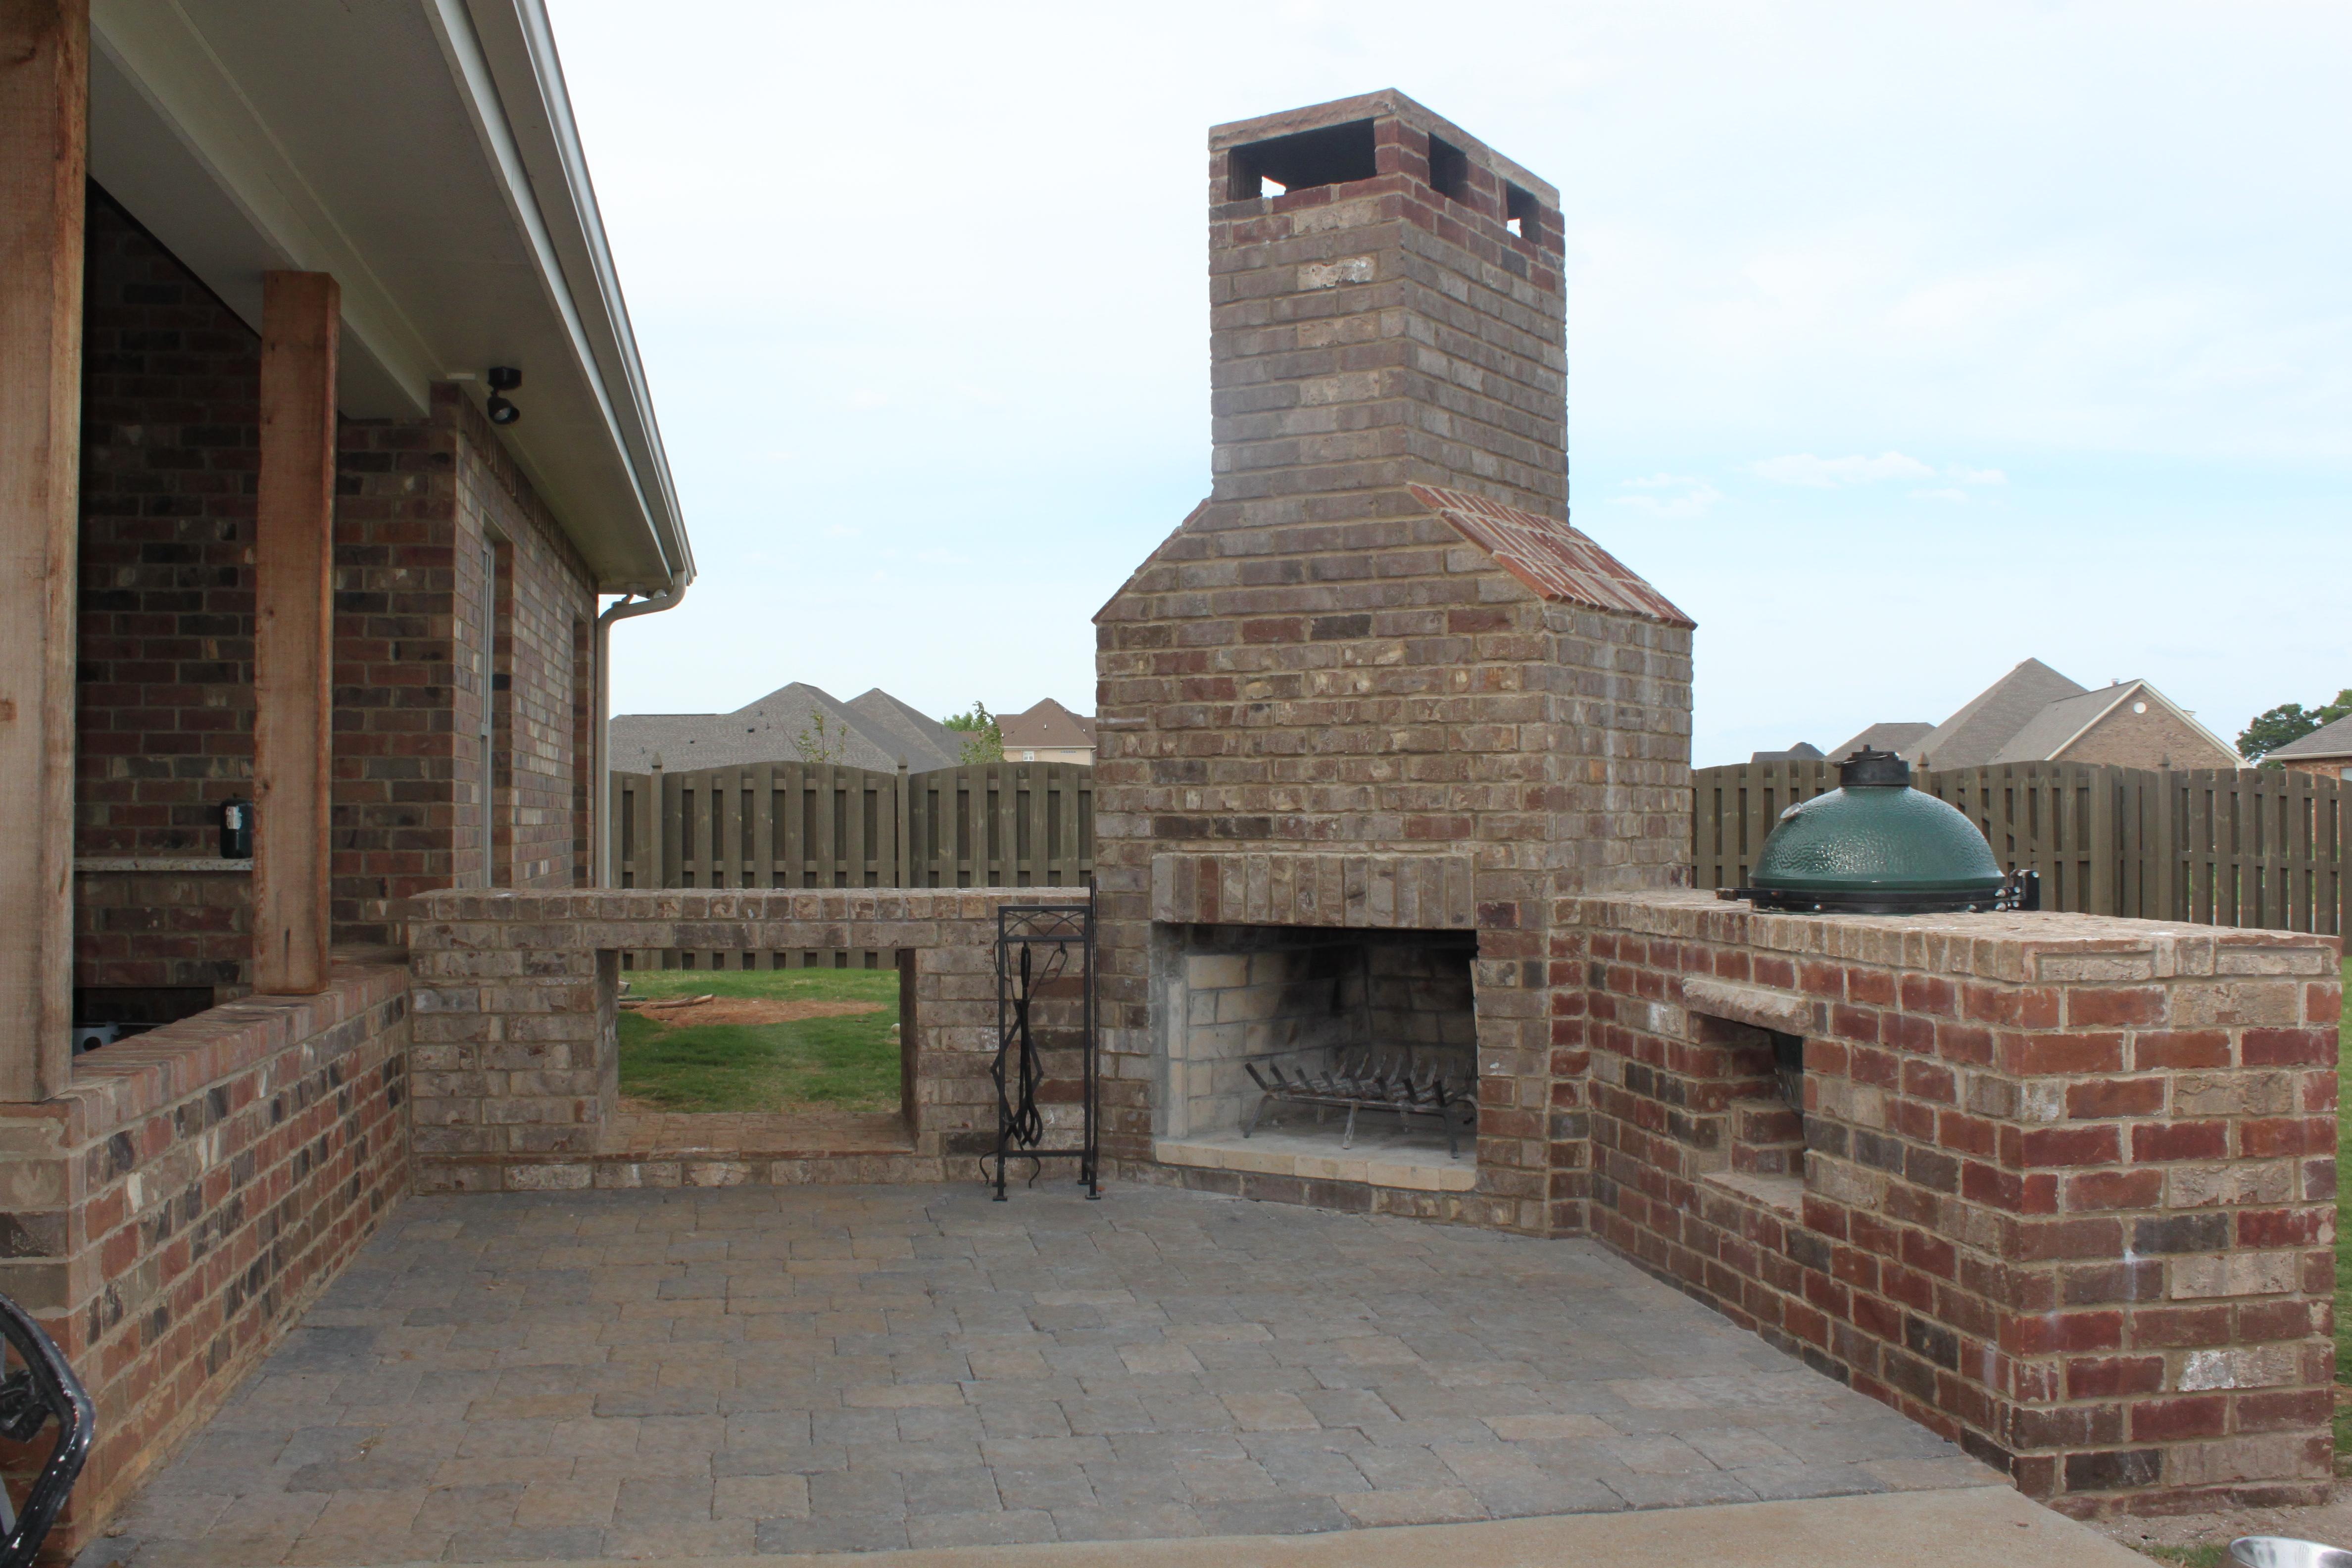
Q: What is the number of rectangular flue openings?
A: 3